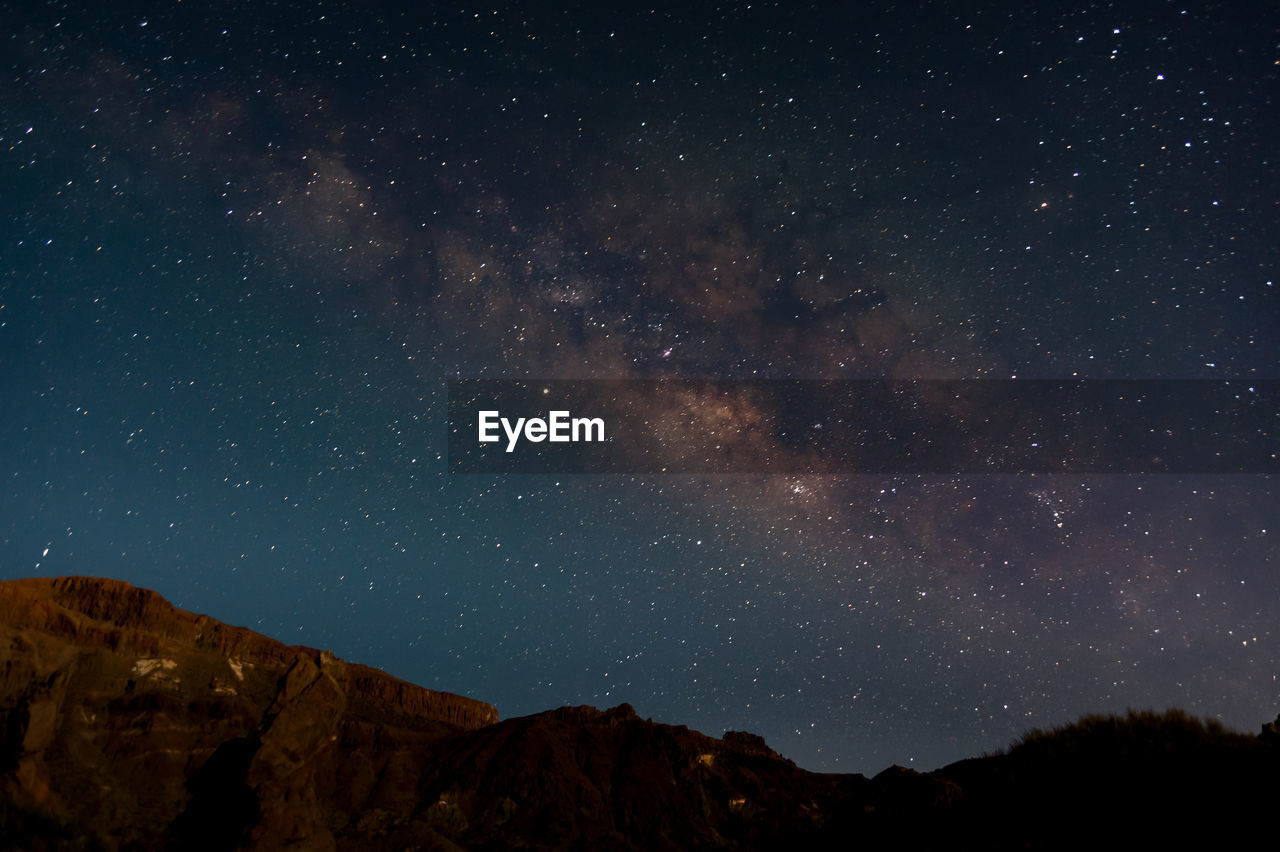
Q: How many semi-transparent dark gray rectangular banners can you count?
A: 1